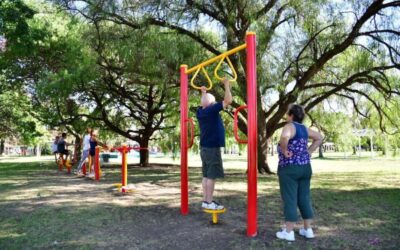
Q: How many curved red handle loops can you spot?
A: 2